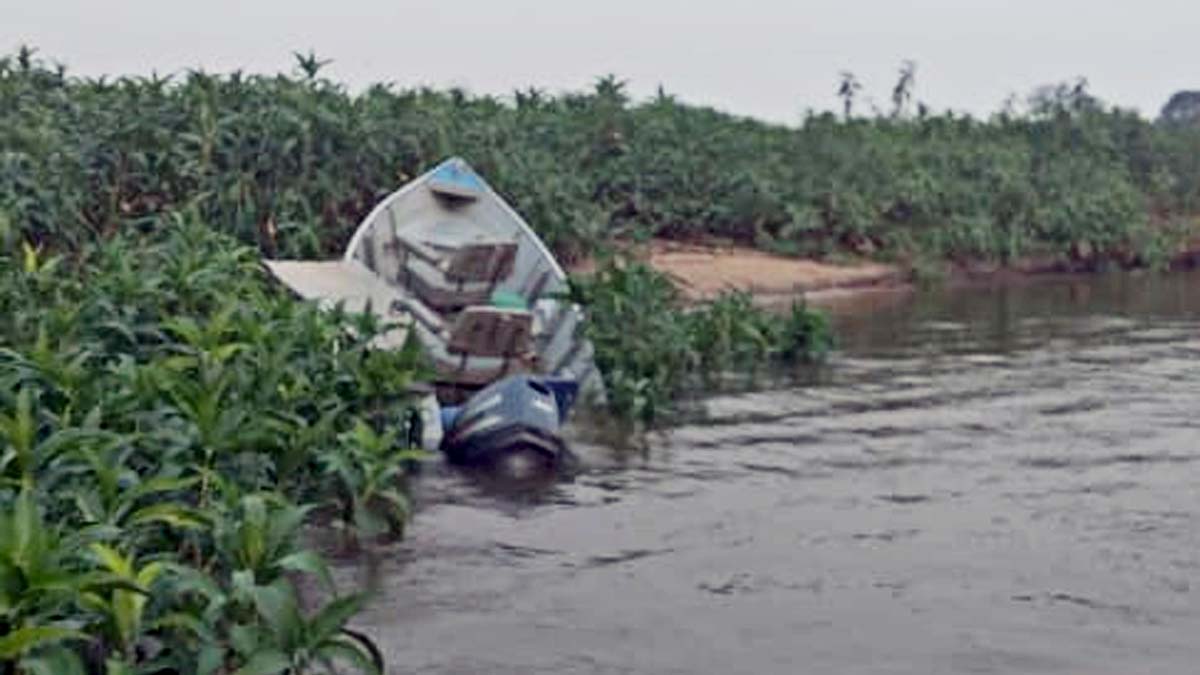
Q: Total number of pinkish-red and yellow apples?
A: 0